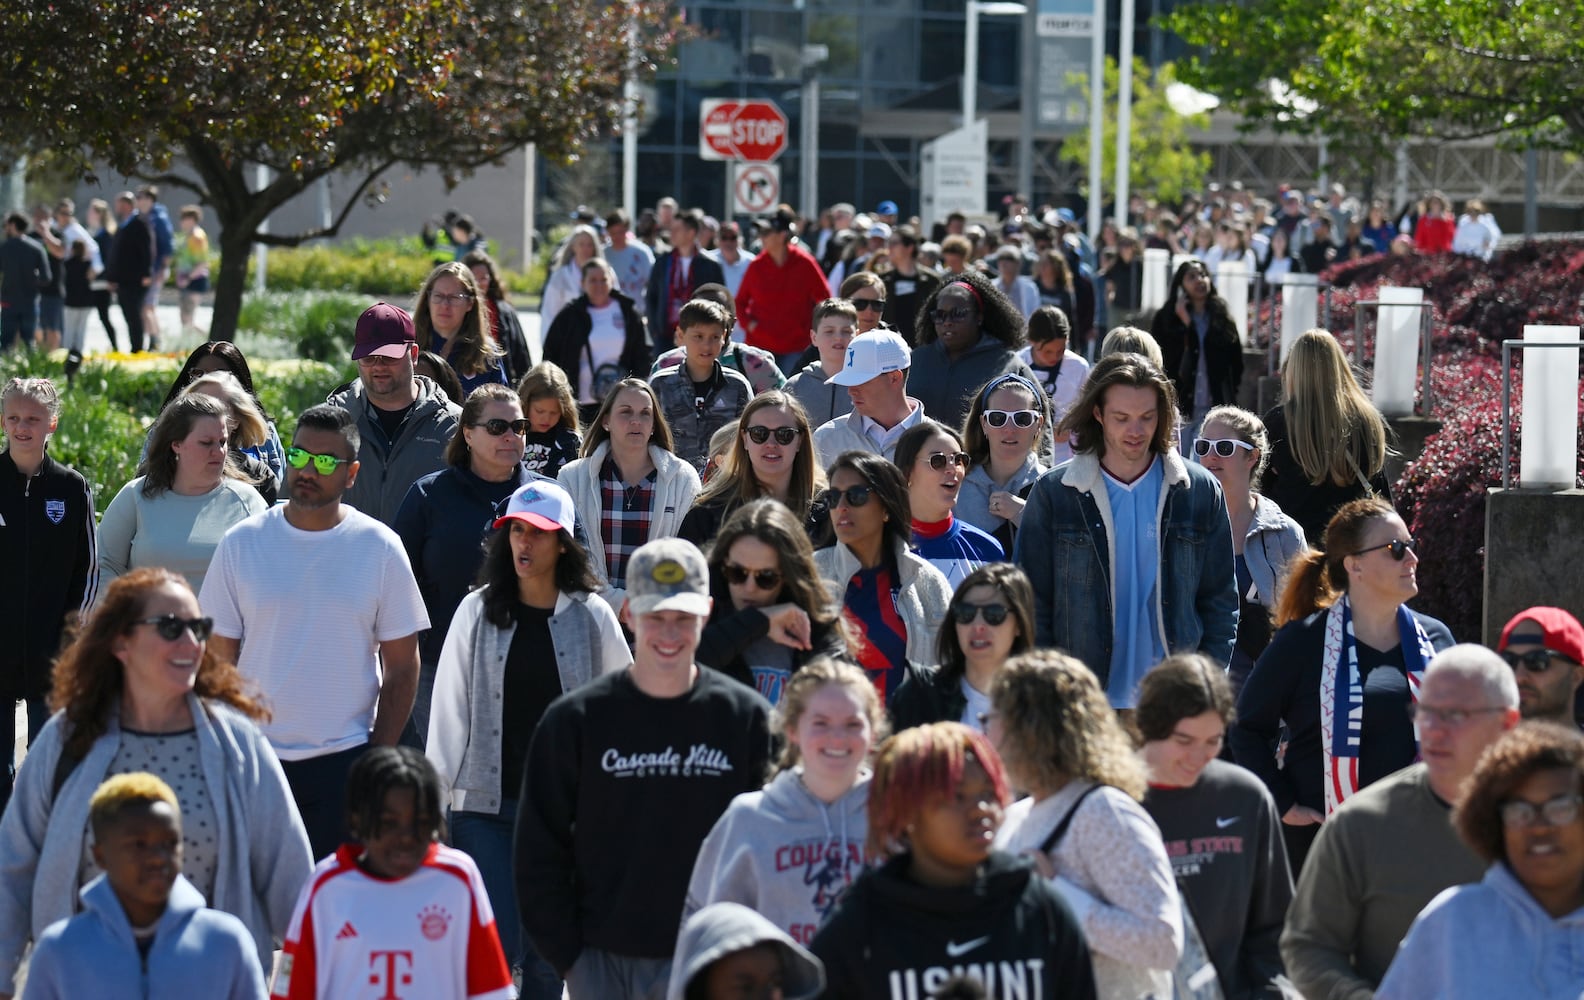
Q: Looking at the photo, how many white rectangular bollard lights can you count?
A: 6